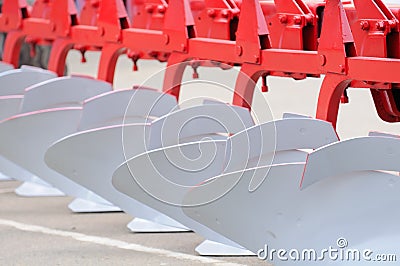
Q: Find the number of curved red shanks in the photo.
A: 6